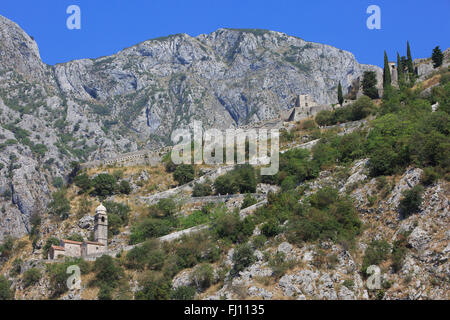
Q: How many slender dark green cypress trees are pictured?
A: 4